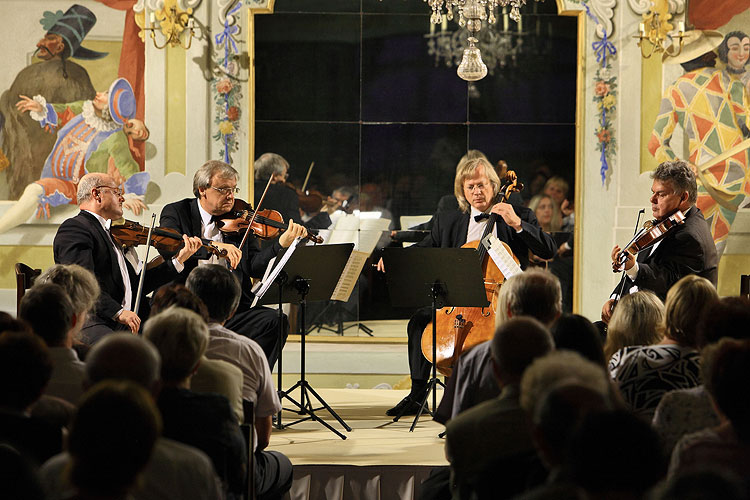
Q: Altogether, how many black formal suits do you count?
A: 4